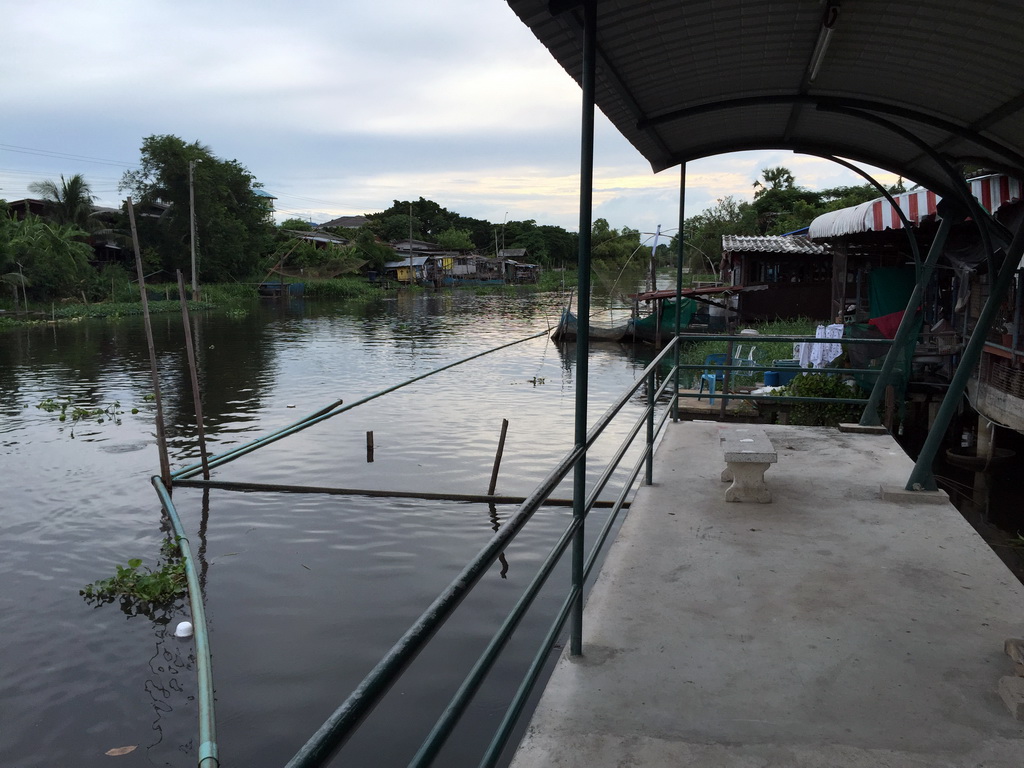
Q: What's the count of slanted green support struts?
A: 2